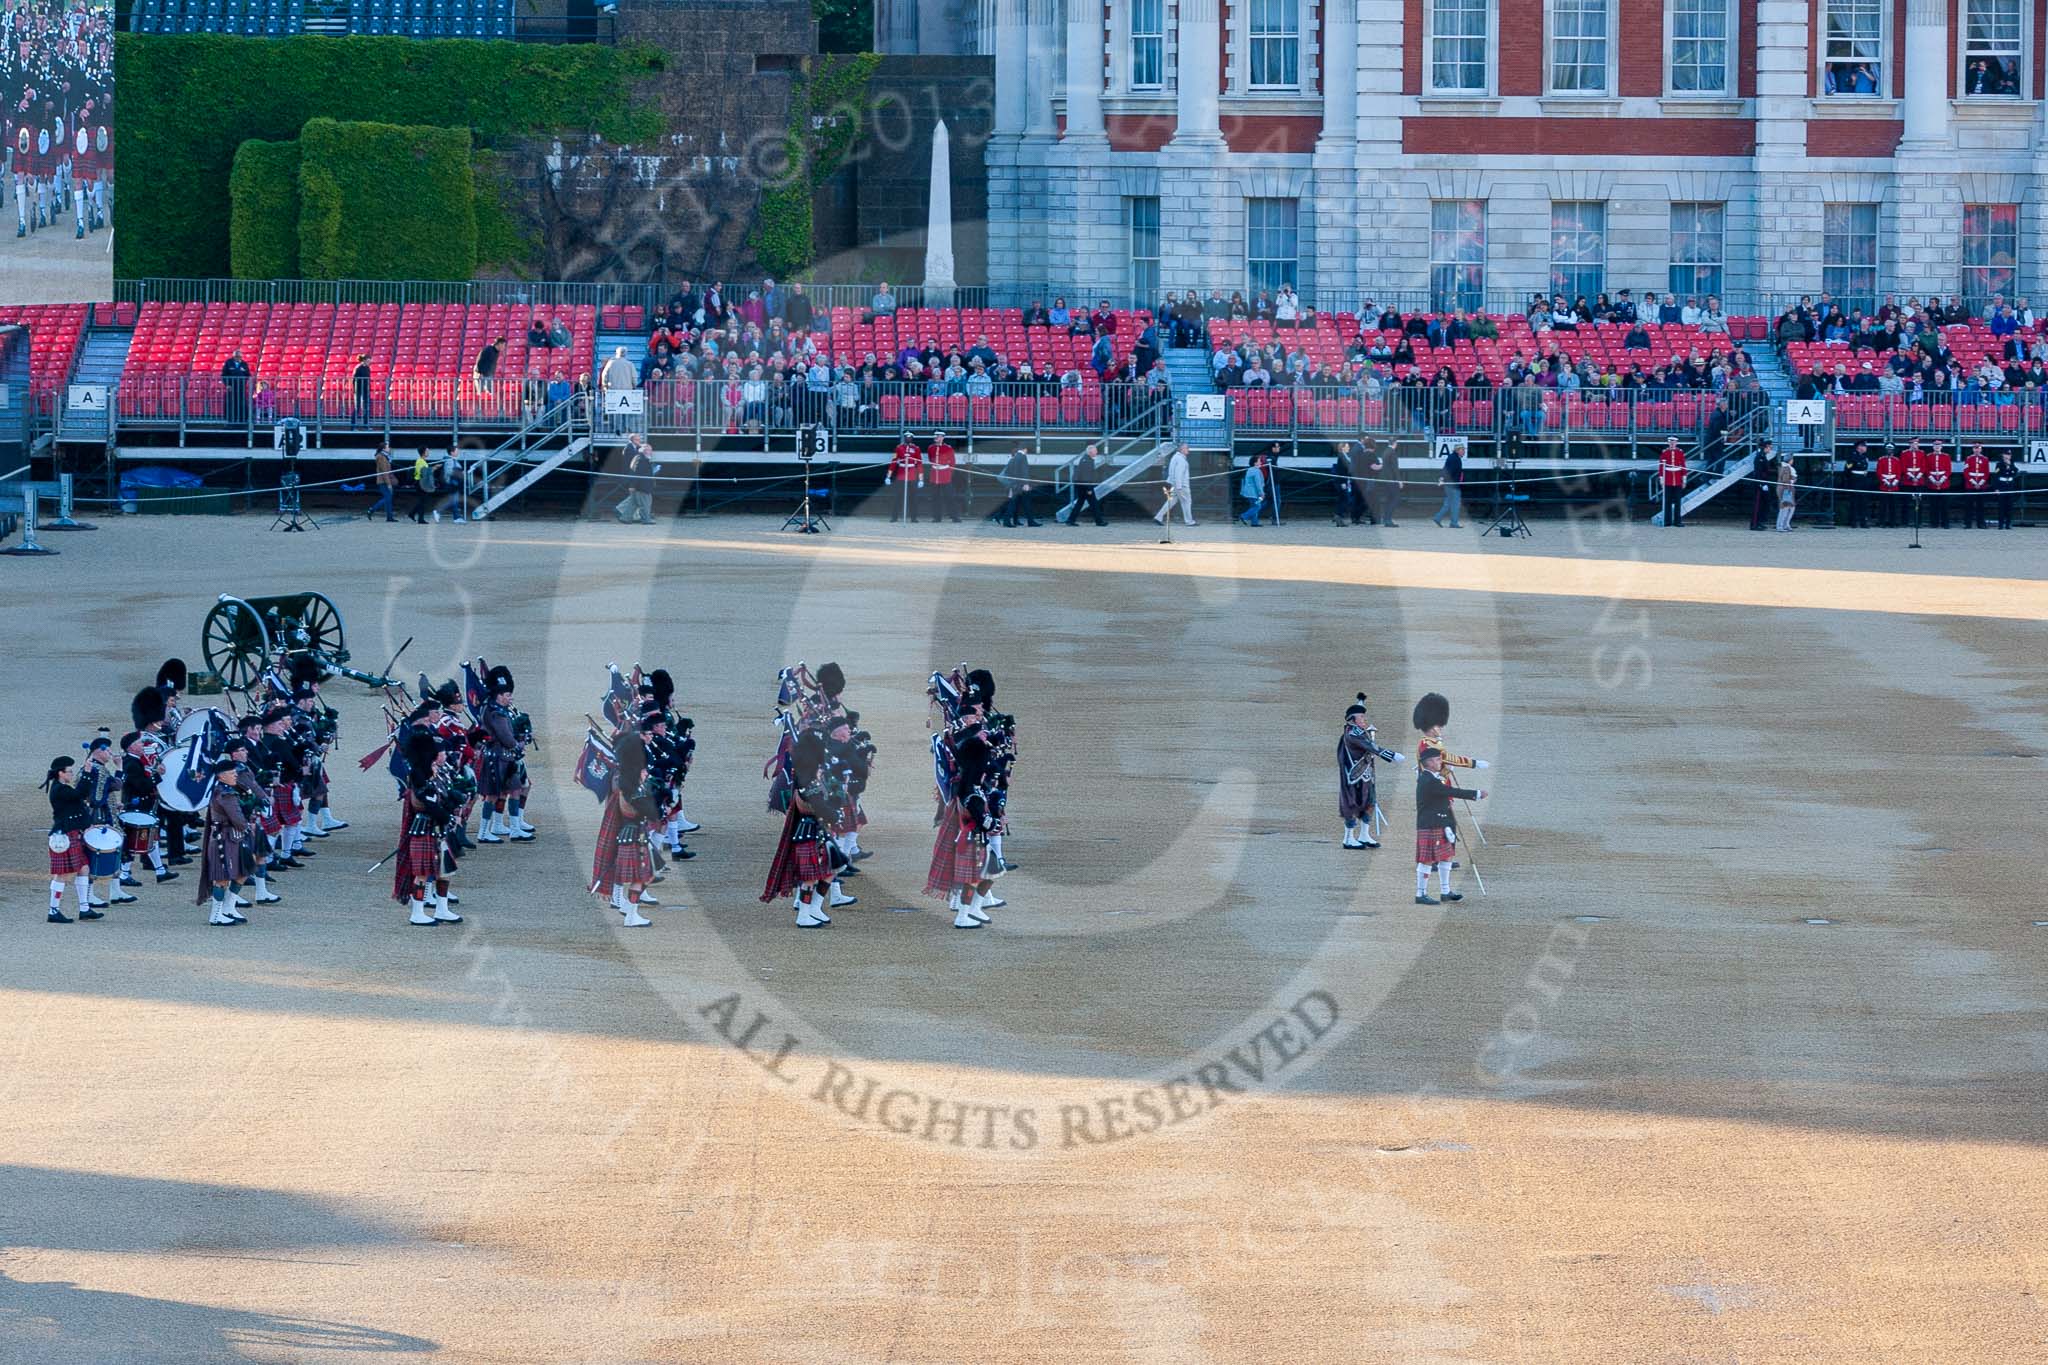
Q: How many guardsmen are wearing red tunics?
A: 7